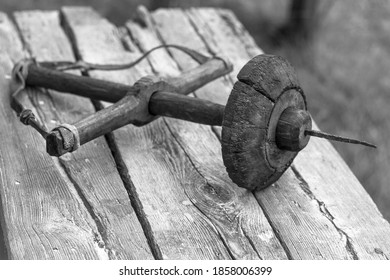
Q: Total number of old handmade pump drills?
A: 1